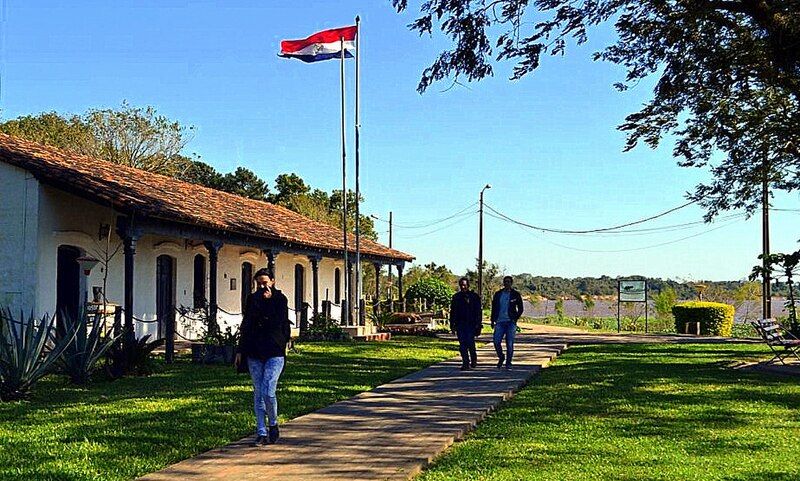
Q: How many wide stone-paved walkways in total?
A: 1